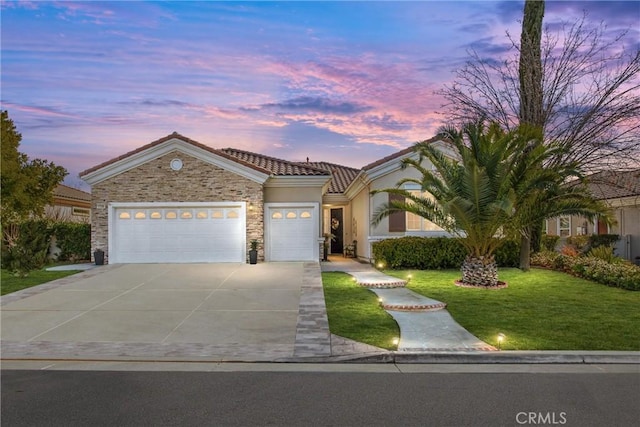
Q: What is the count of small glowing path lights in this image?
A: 6